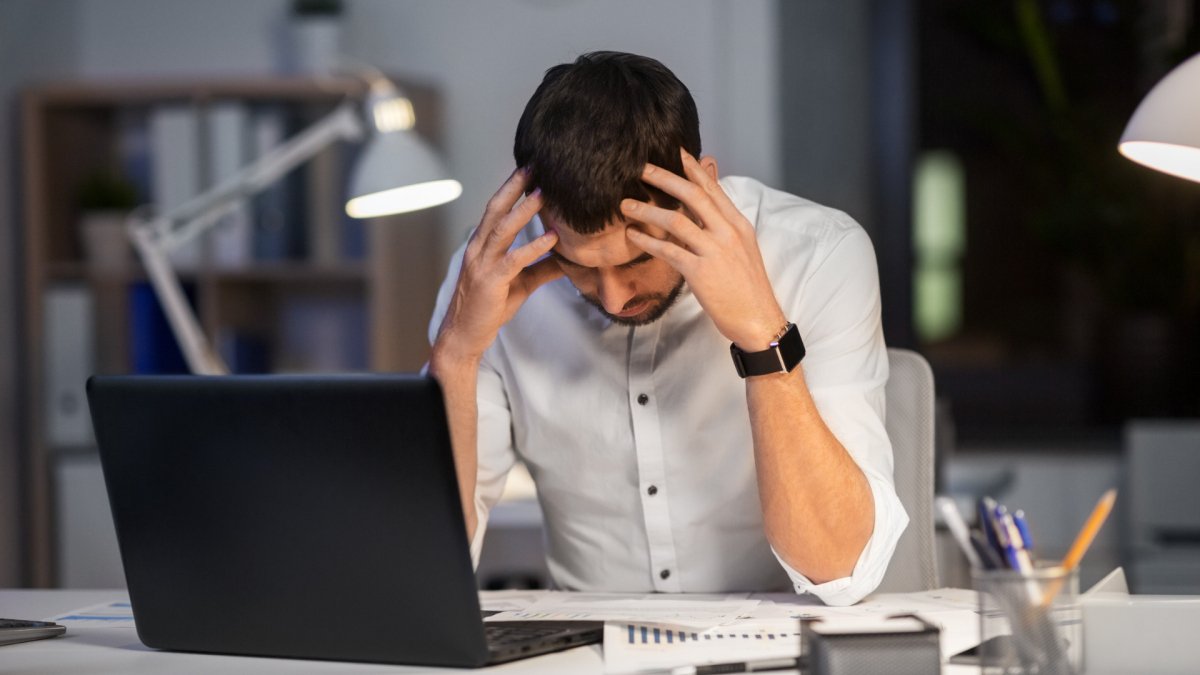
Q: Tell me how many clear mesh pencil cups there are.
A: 1